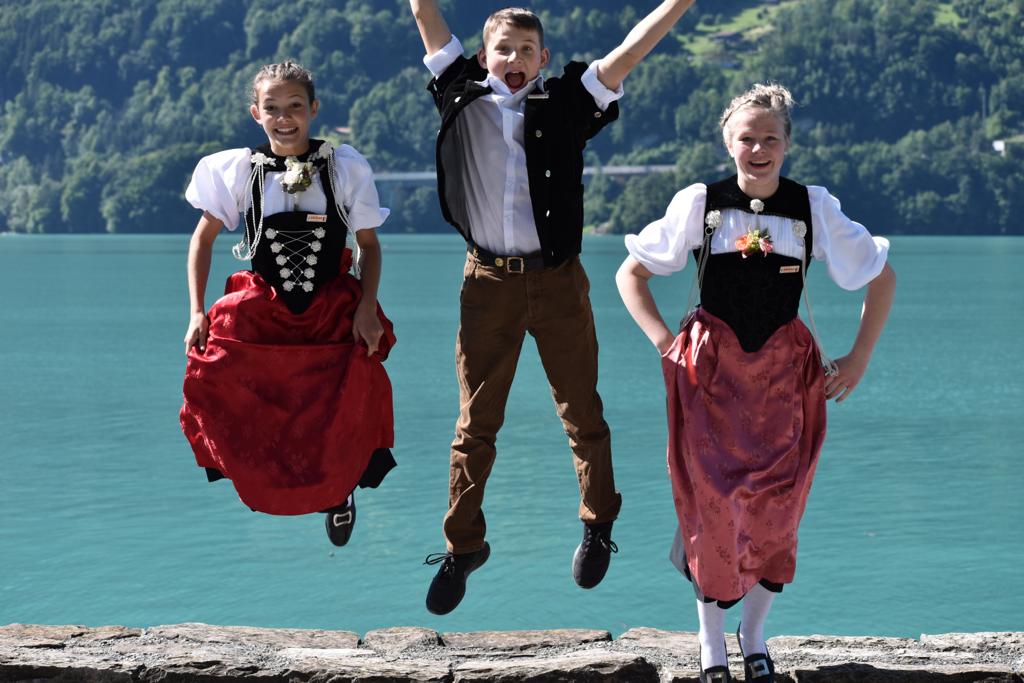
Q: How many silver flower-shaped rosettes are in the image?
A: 15